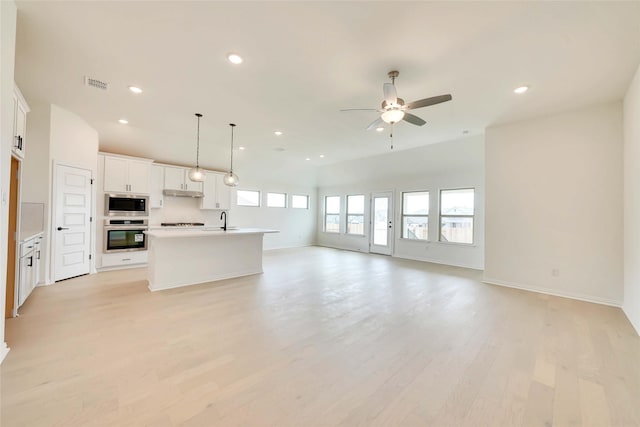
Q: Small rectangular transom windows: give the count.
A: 3